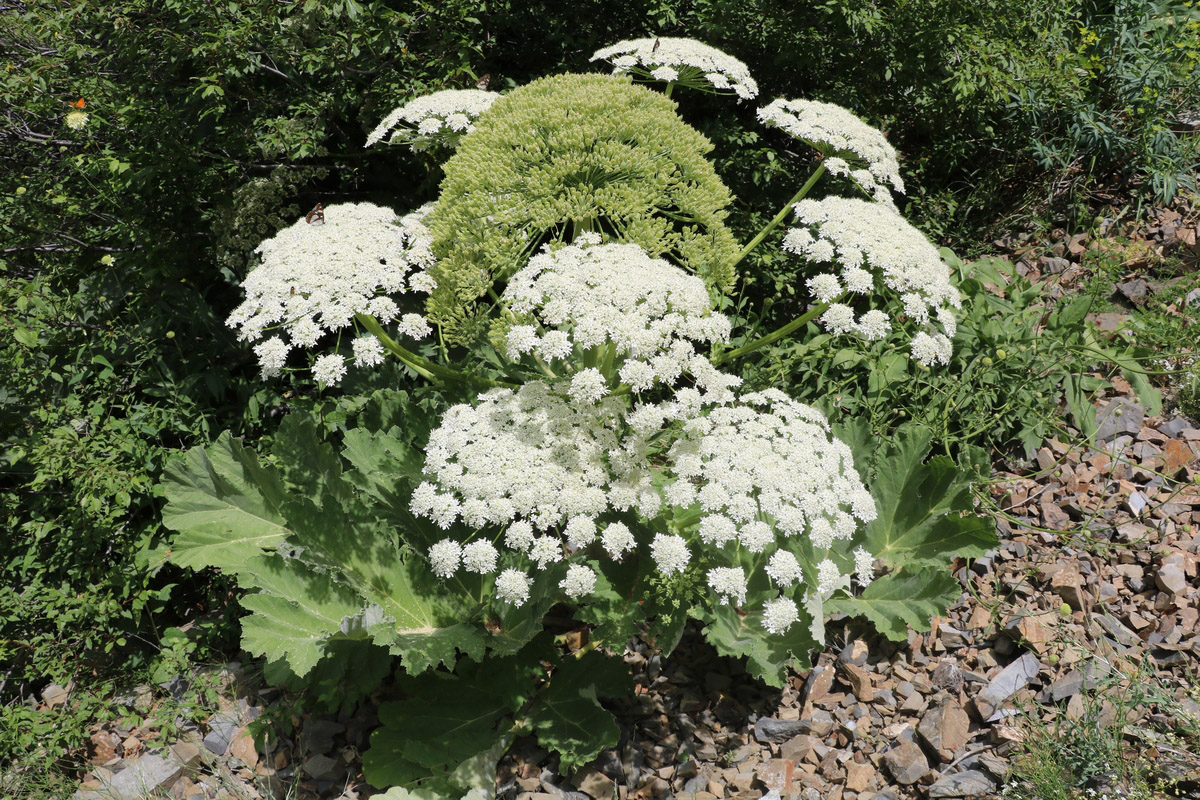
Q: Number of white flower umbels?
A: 8